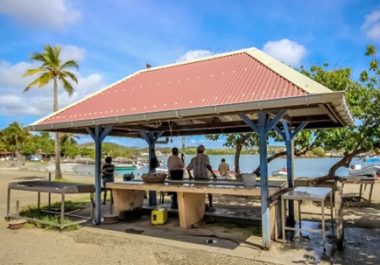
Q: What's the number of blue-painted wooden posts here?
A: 4